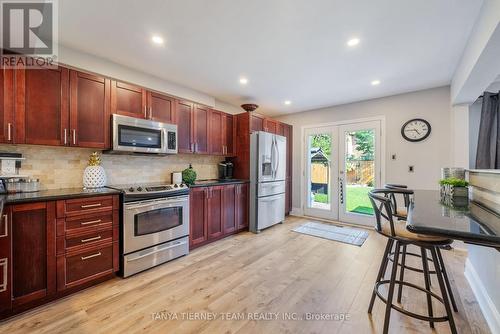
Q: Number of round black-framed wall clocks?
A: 1